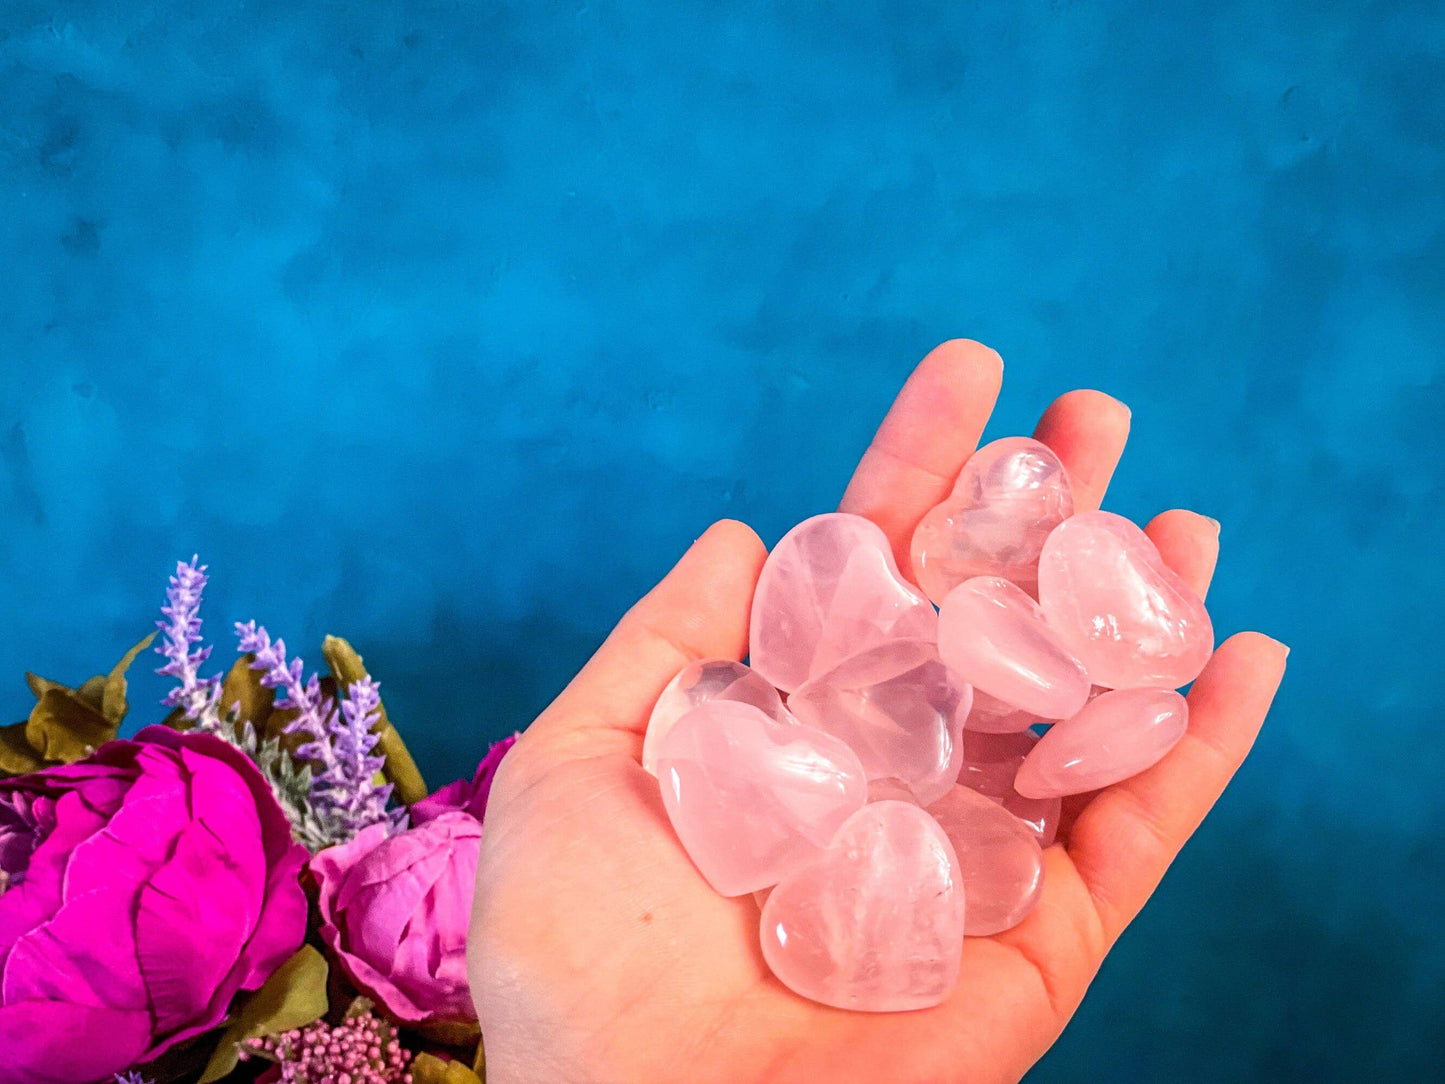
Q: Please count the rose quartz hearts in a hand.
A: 12